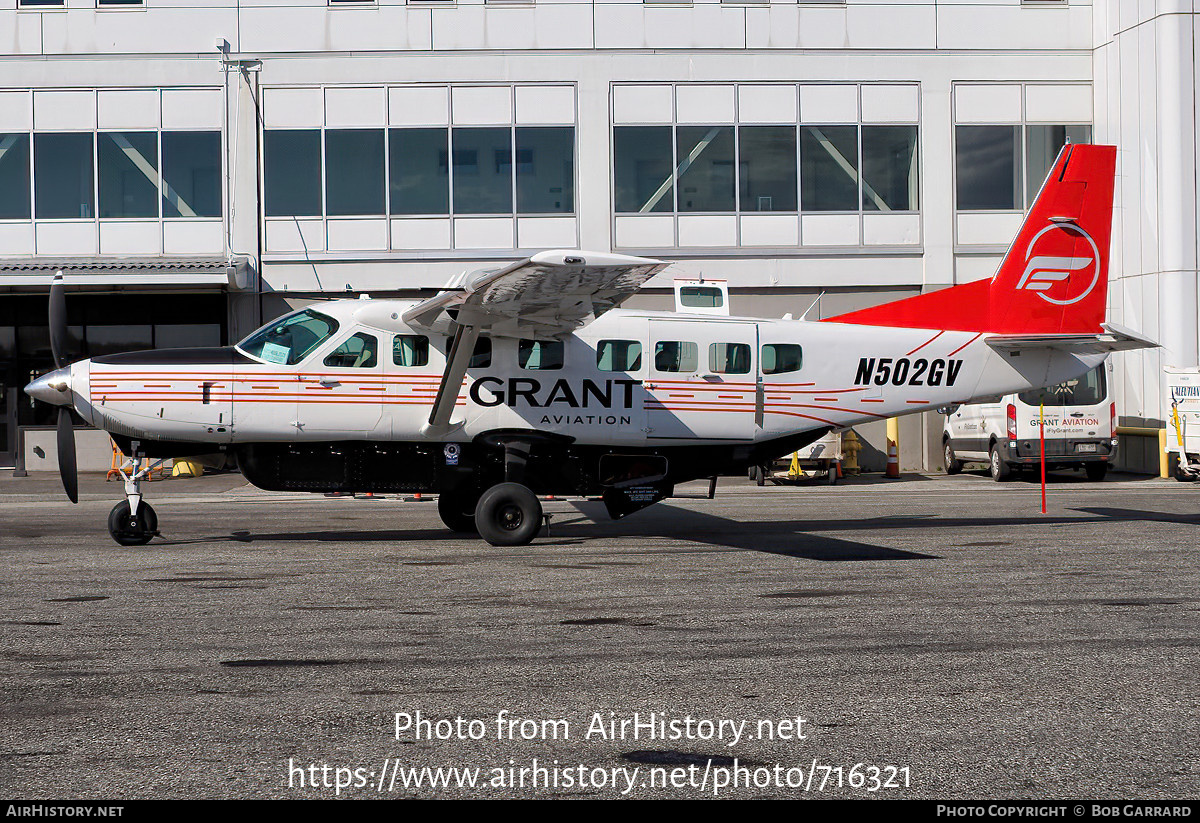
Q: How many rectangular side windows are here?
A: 7